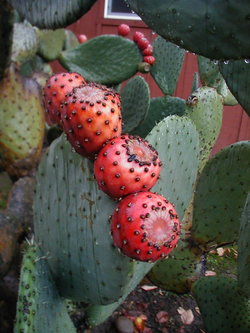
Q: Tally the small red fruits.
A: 6